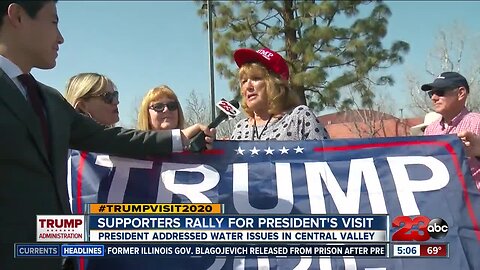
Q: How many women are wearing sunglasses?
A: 2